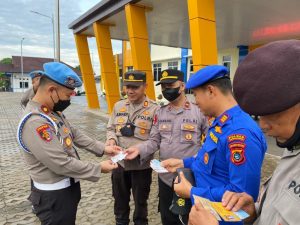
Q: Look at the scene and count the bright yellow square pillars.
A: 4